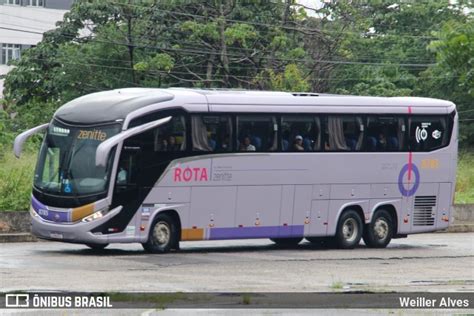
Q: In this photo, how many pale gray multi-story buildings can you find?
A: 1